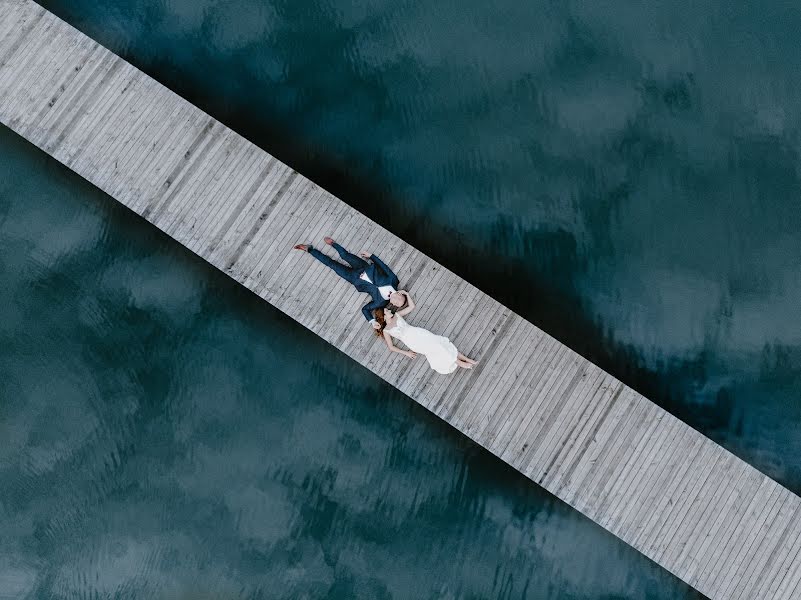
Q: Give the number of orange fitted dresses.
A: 0